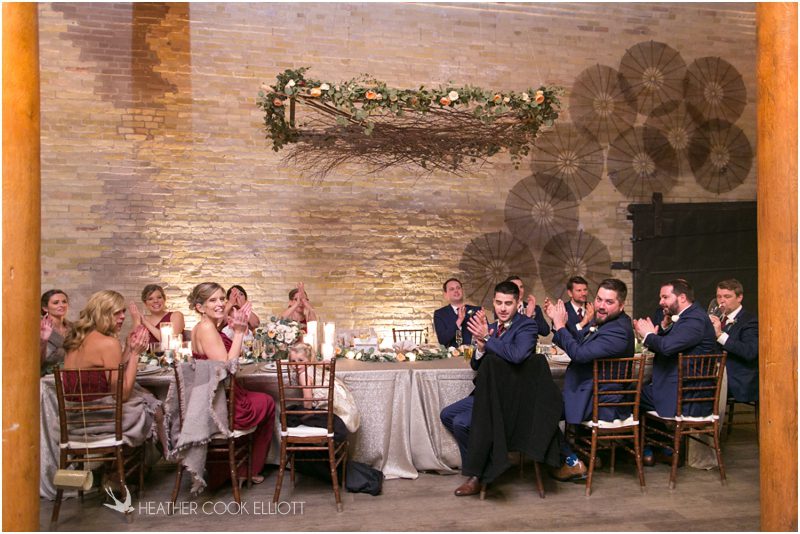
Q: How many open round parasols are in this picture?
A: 10